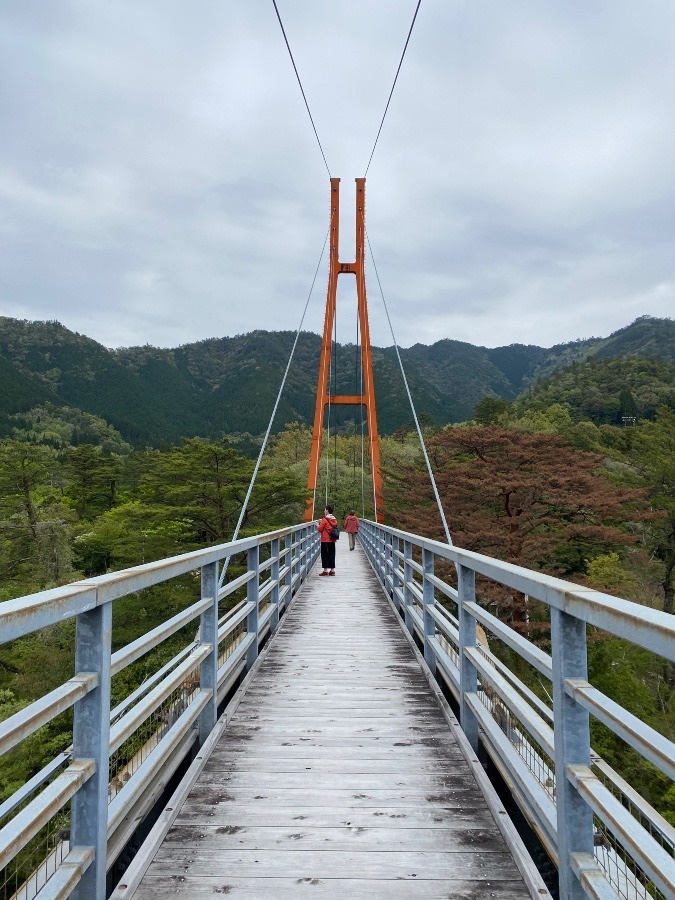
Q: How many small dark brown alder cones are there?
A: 0